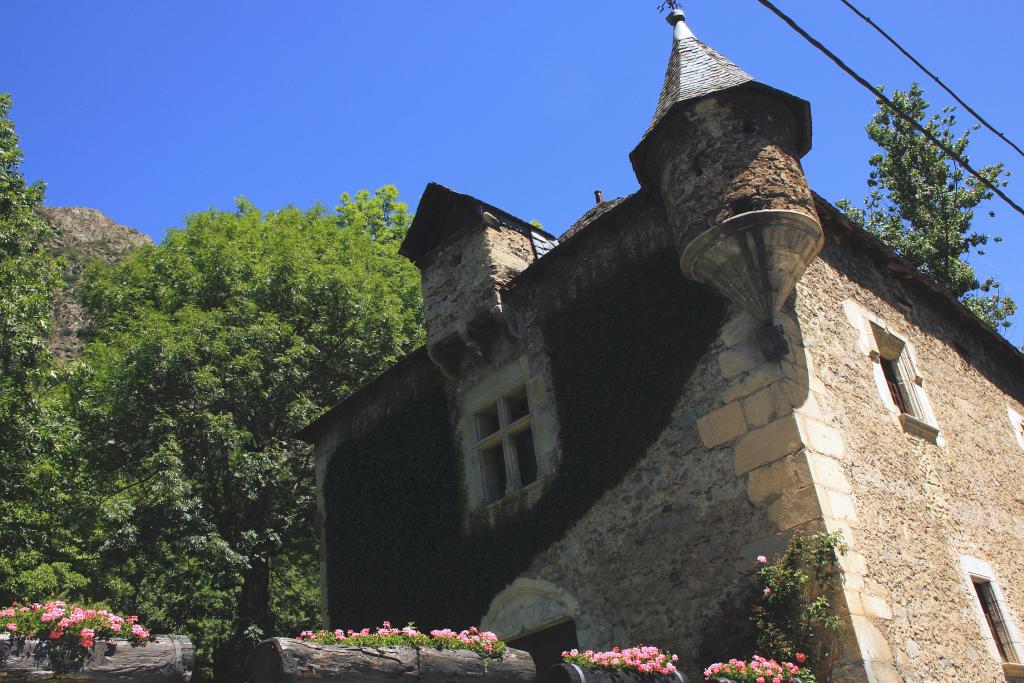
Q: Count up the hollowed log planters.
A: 4